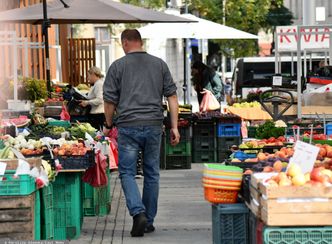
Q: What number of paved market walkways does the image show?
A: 1